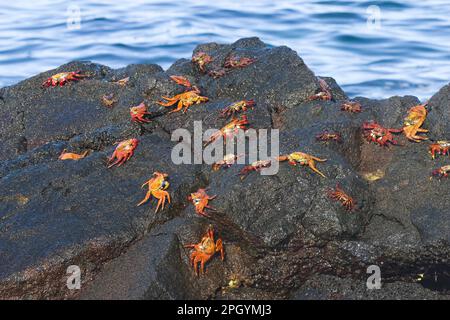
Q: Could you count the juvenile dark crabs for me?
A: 0